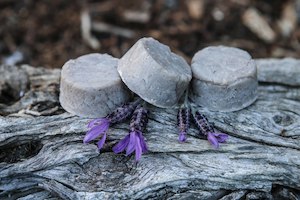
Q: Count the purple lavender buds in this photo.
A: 4